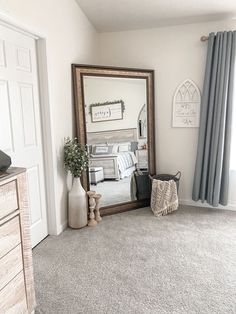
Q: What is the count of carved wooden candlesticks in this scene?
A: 2